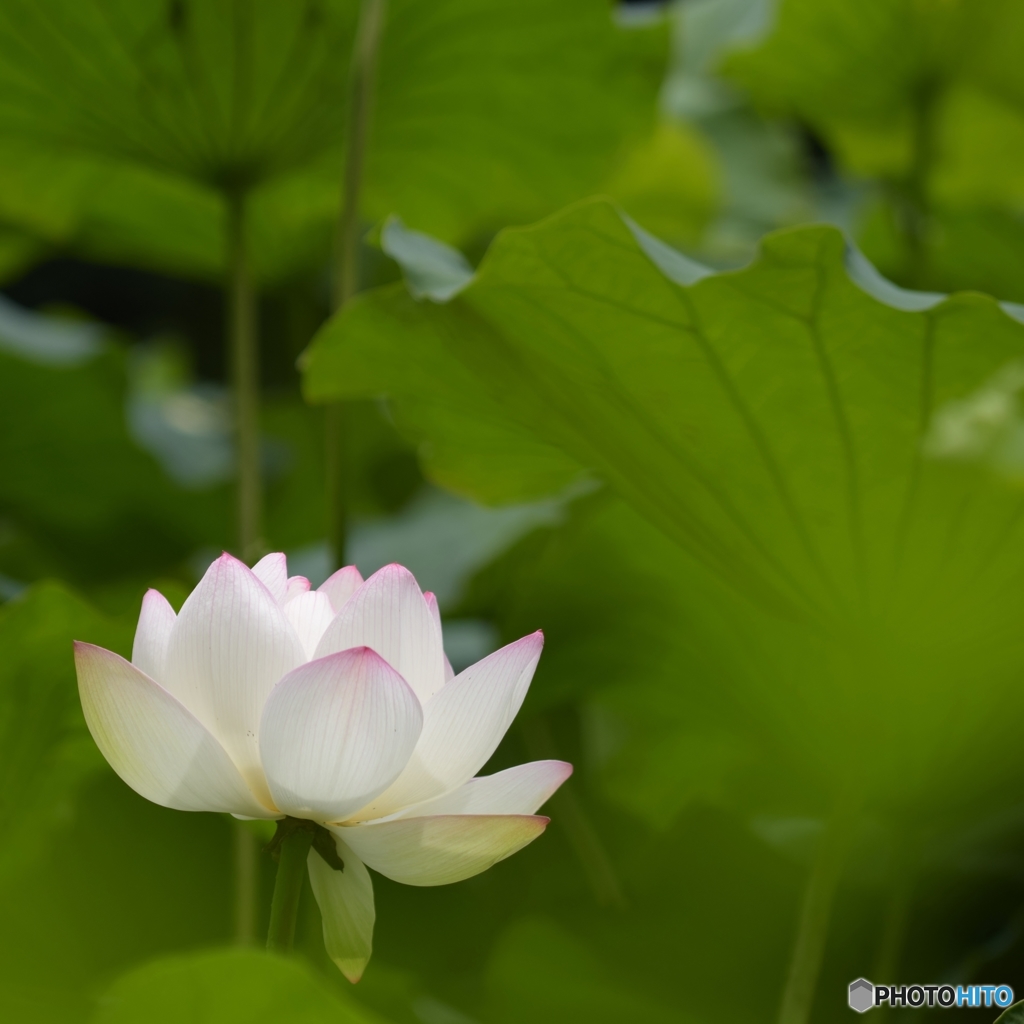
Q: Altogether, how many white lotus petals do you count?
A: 14